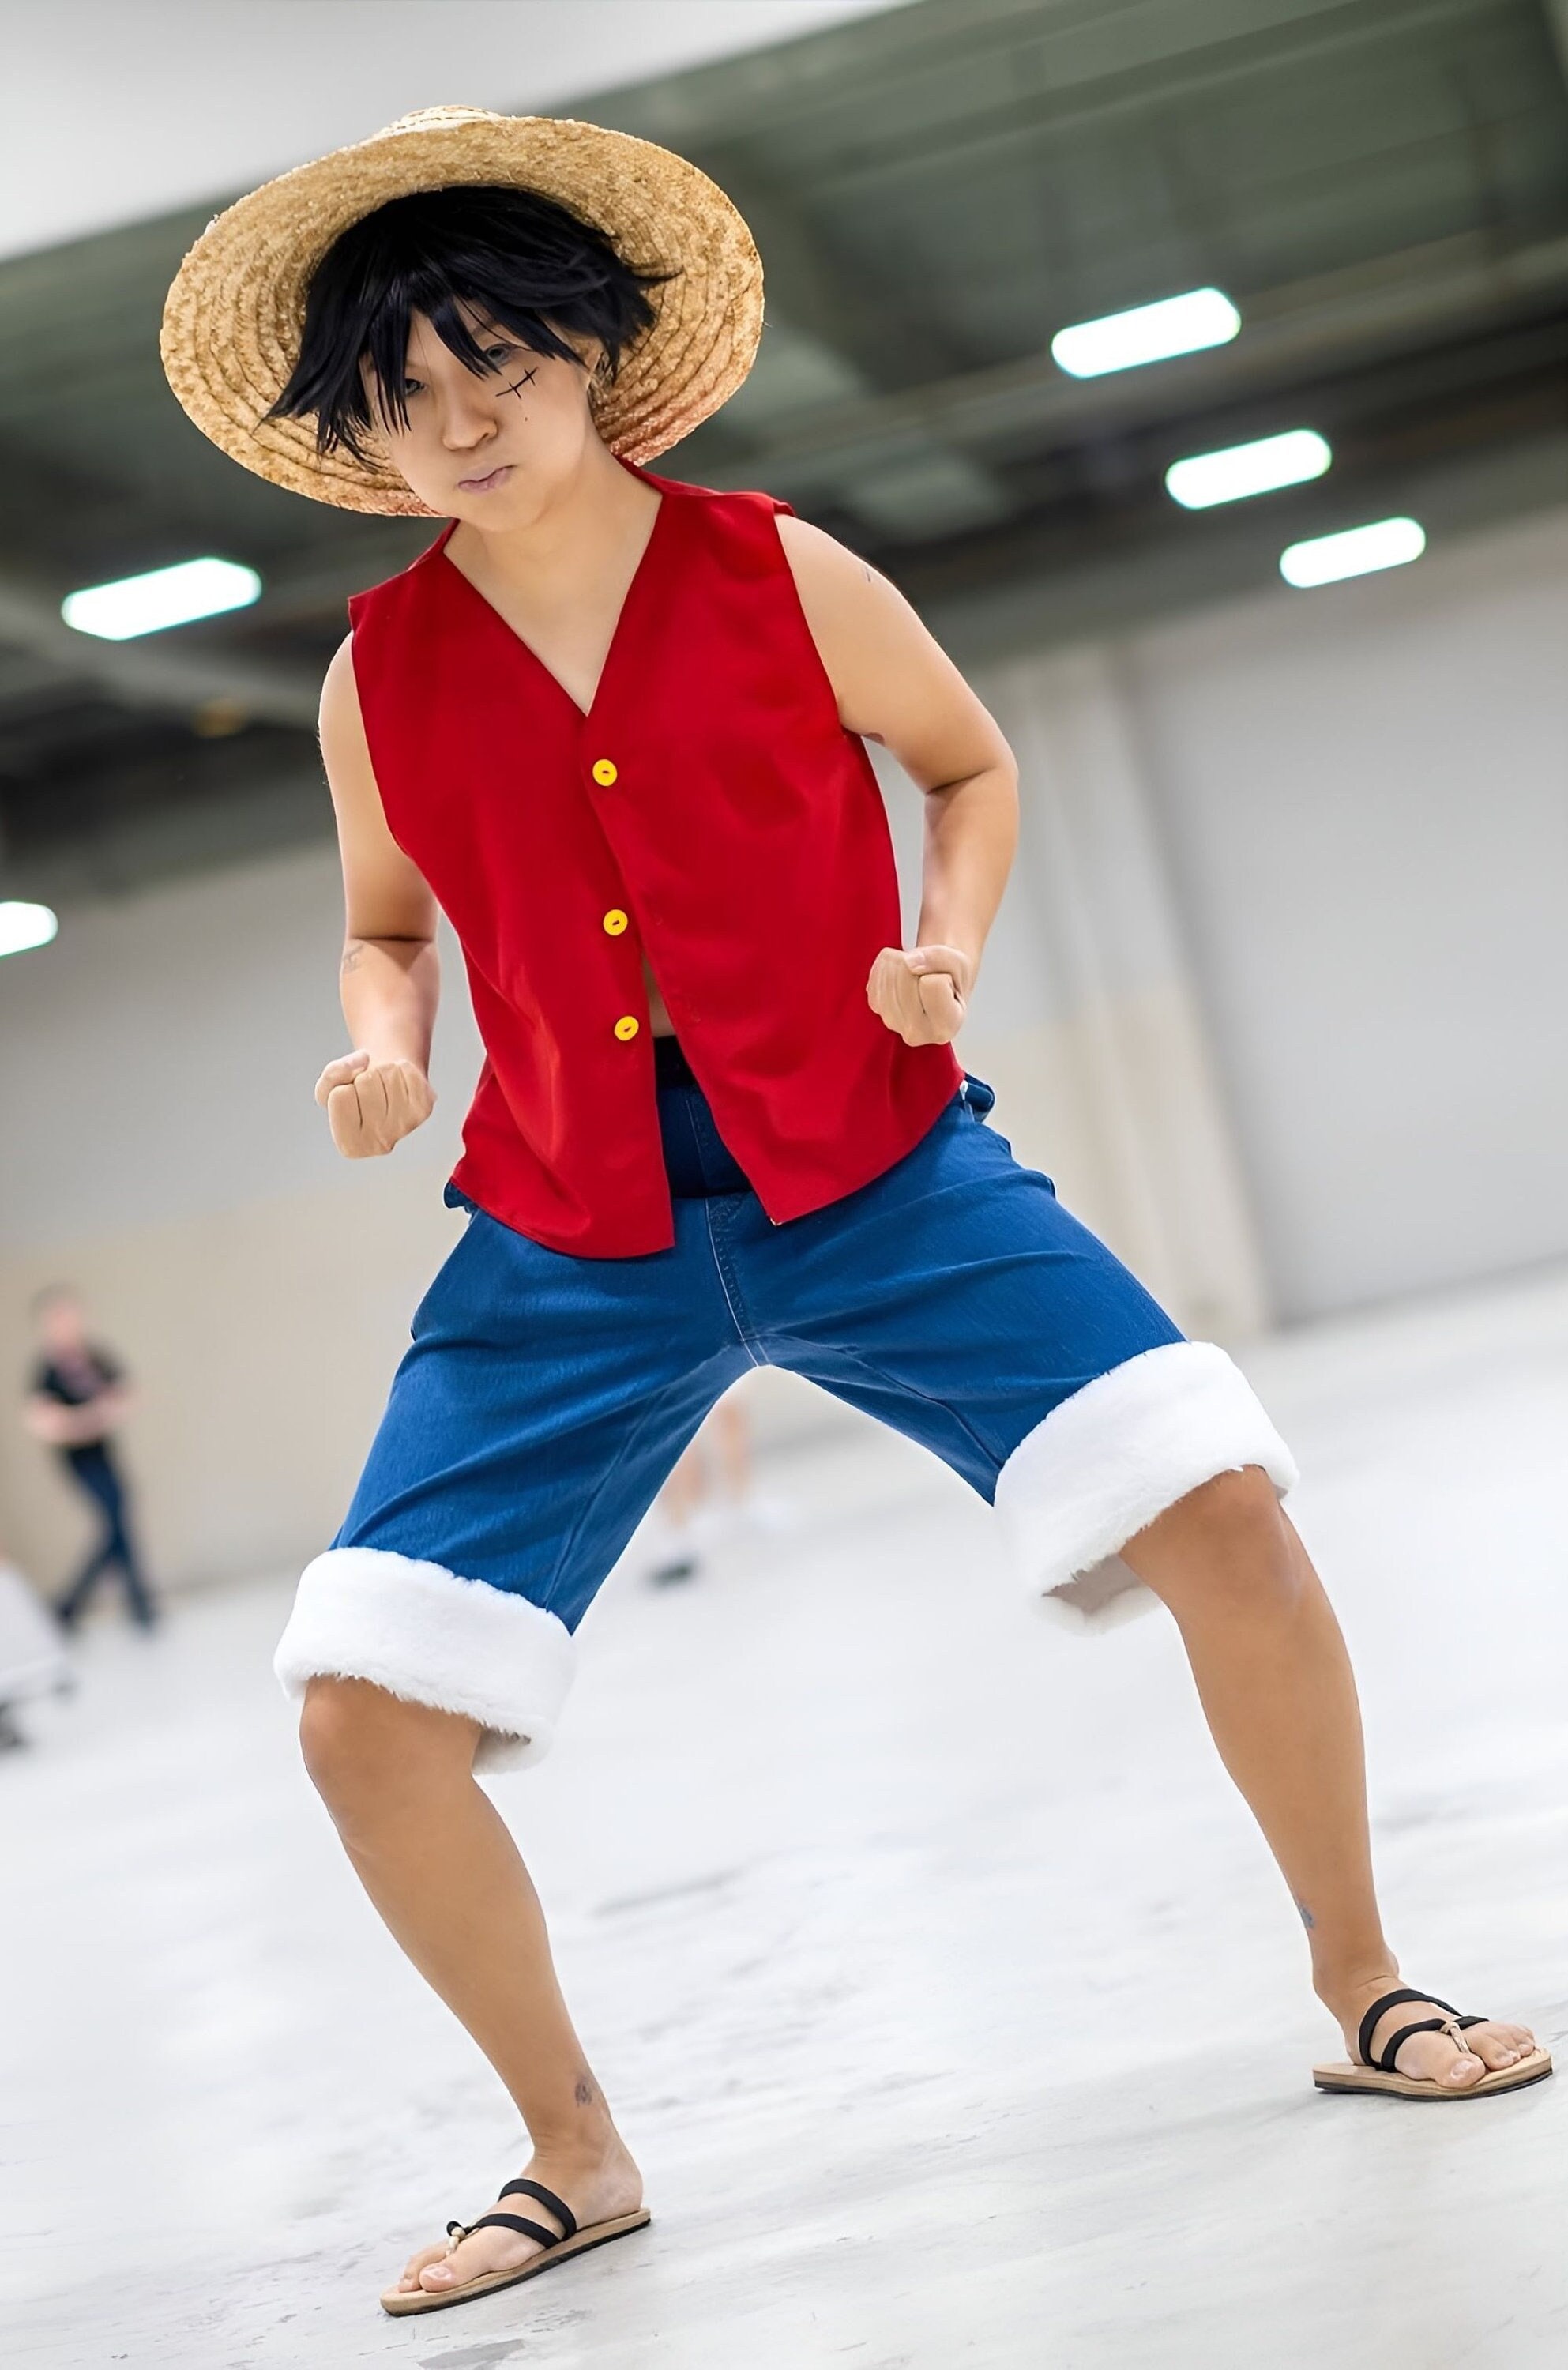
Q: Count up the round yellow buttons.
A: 3